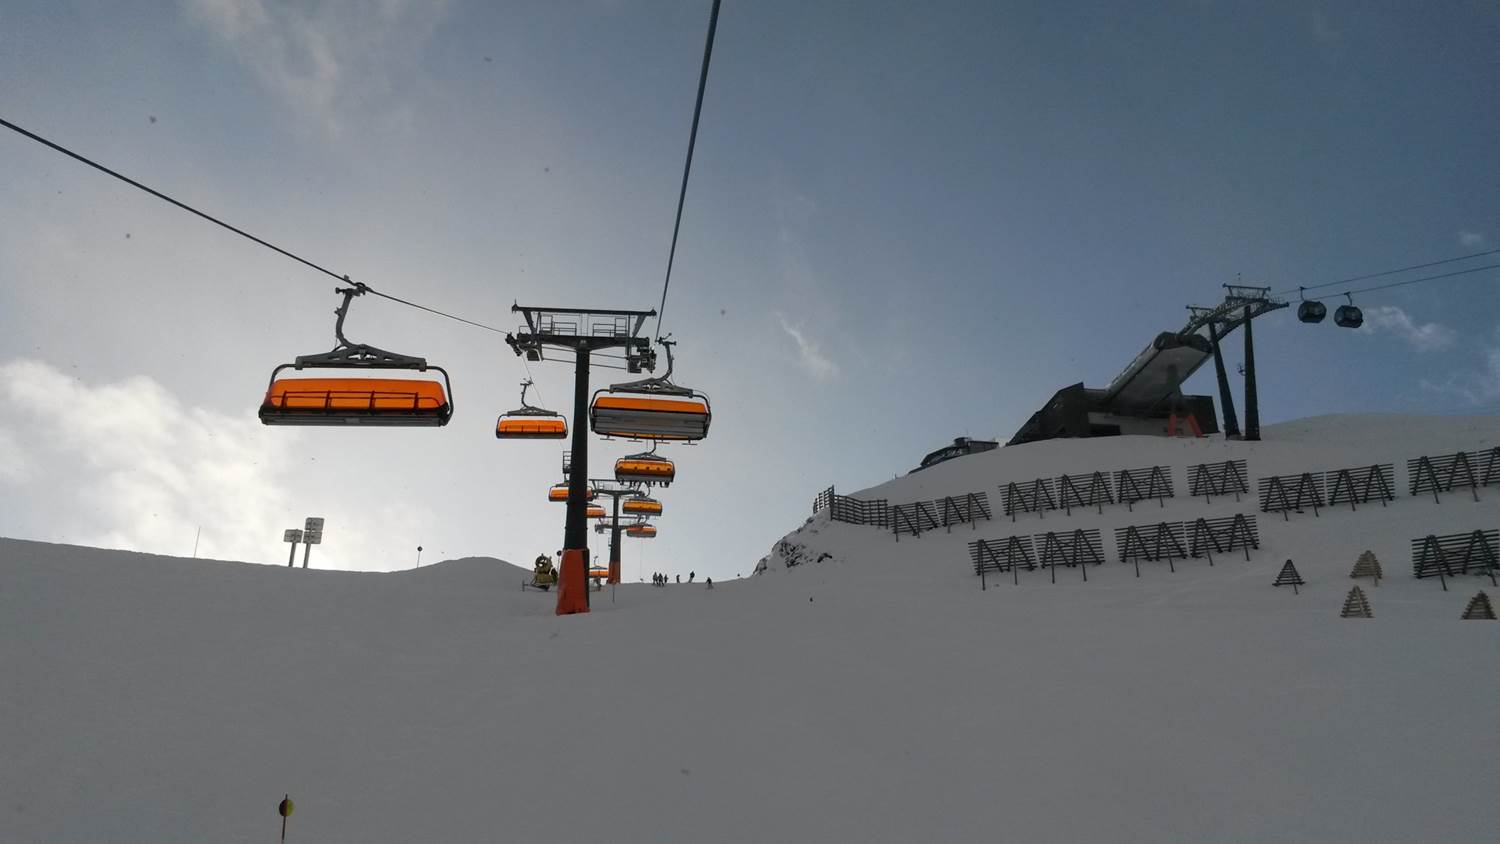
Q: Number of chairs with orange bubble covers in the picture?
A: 9